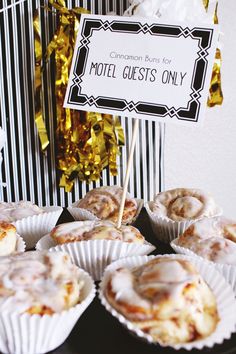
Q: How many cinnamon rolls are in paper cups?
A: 8